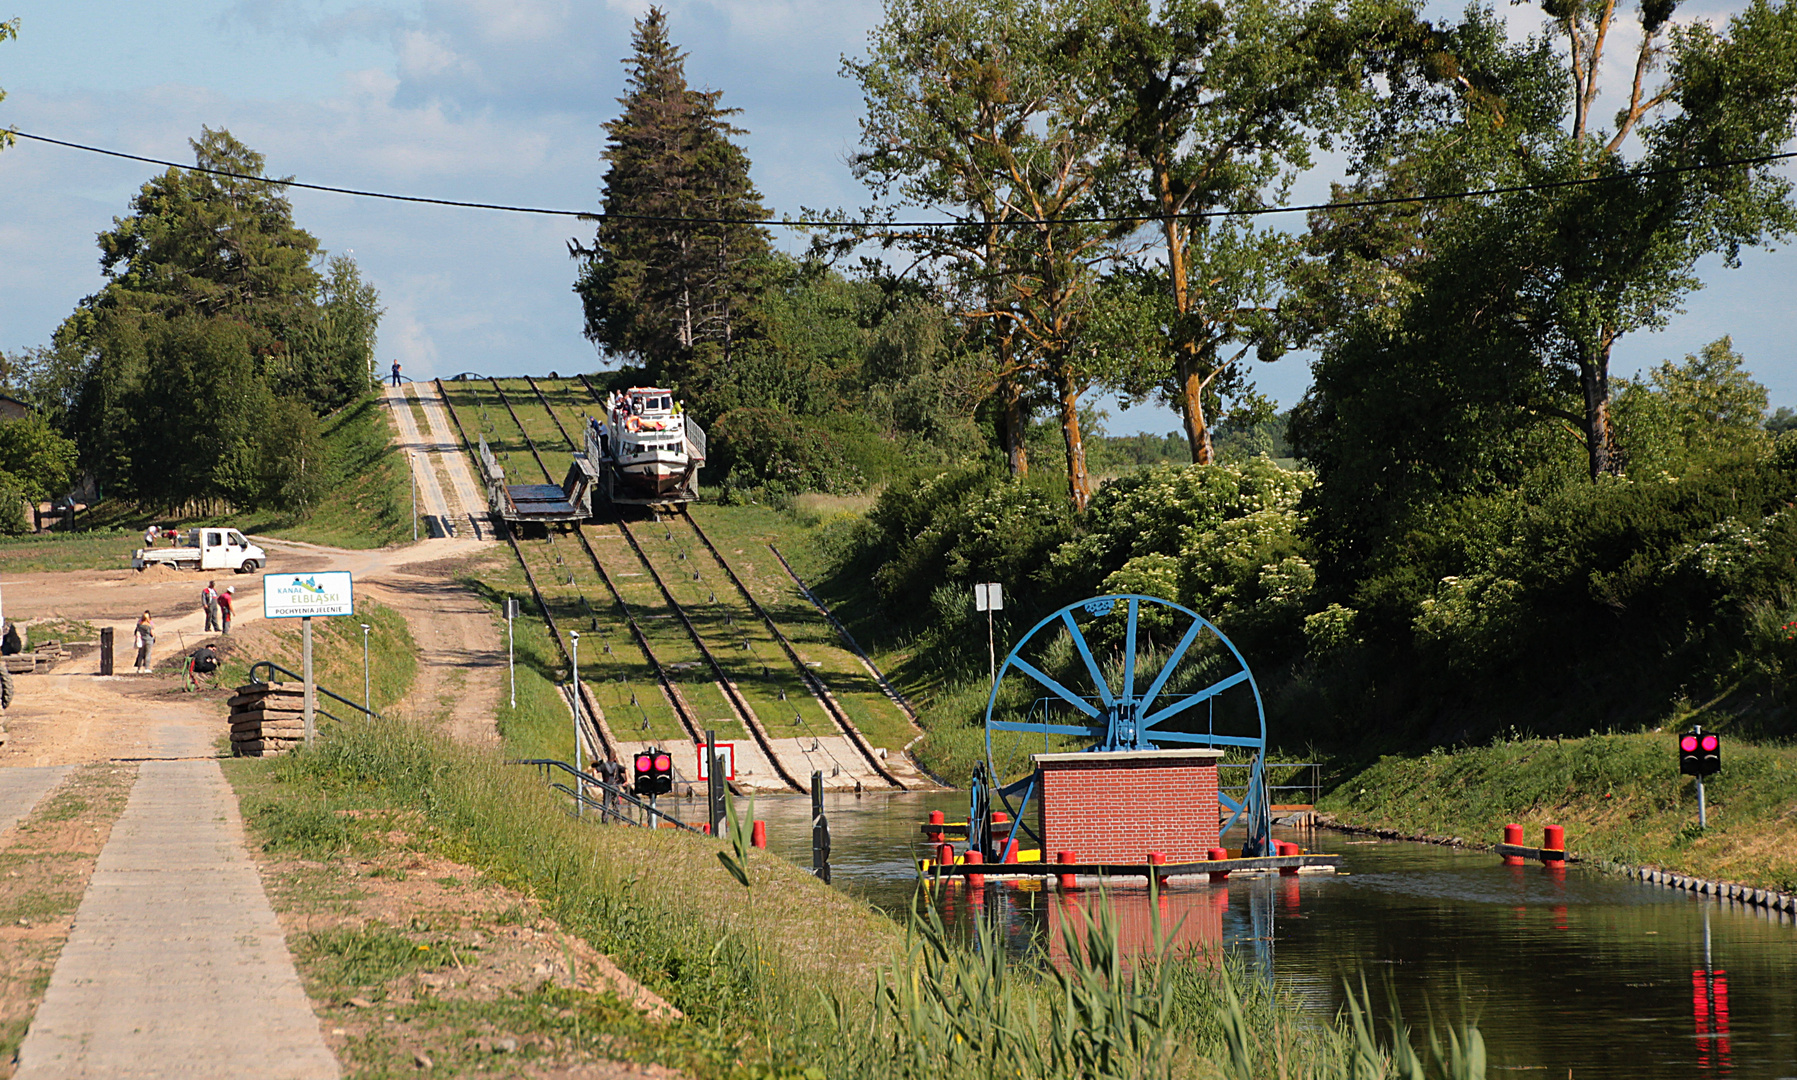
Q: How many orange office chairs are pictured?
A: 0